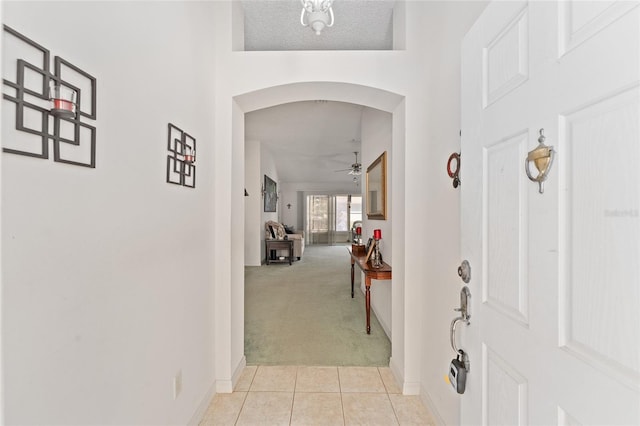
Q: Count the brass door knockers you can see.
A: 1